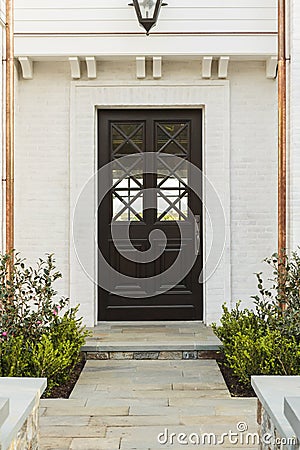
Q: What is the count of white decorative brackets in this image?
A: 8